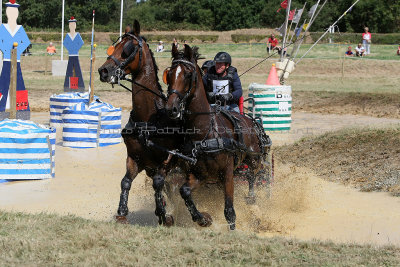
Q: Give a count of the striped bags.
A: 4